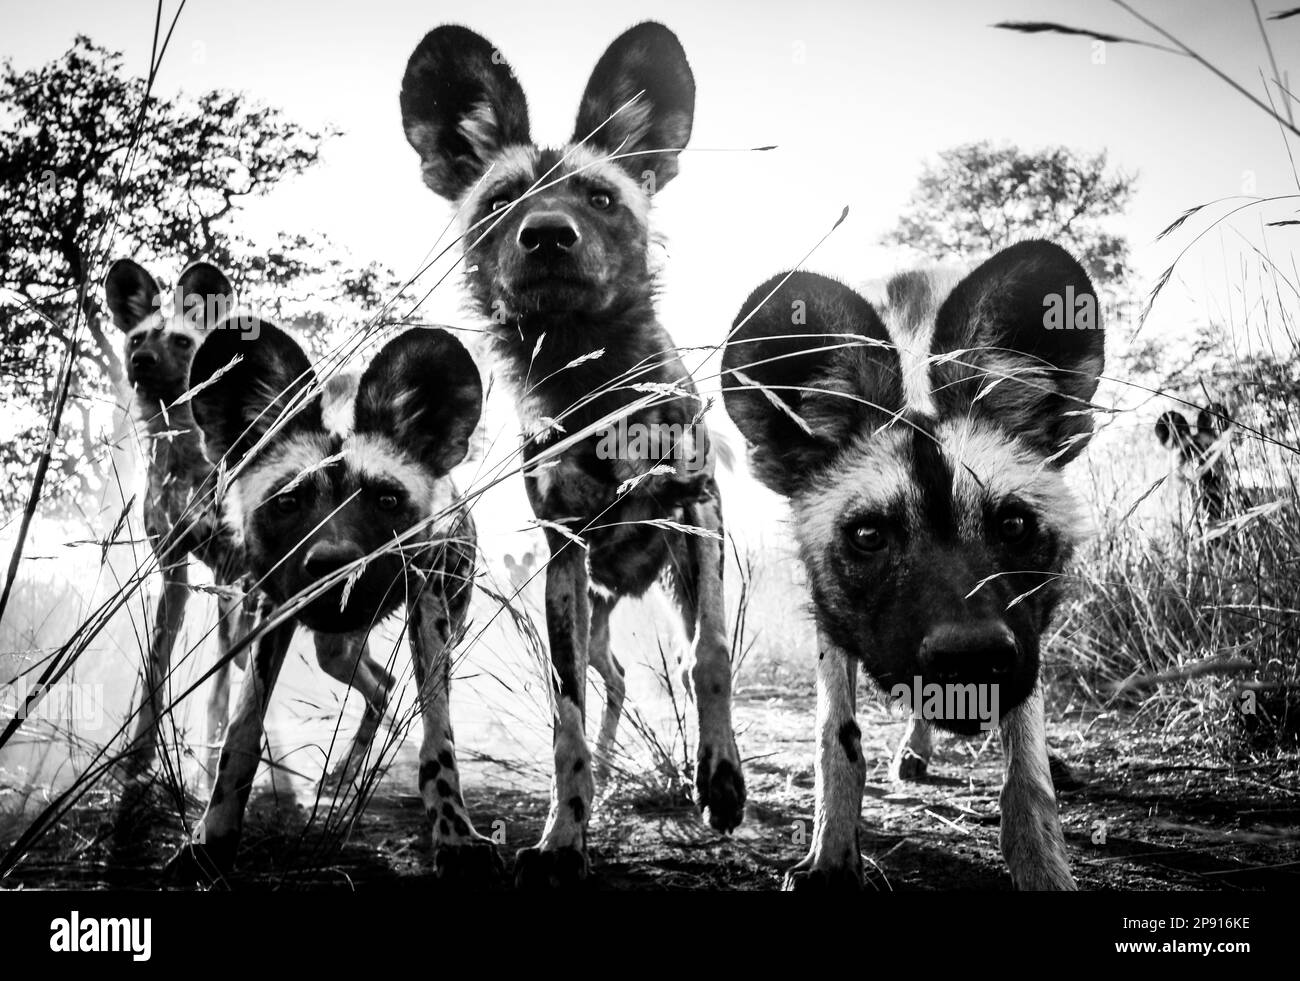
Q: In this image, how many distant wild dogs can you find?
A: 2